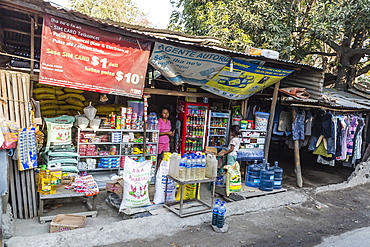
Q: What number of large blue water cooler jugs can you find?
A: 4